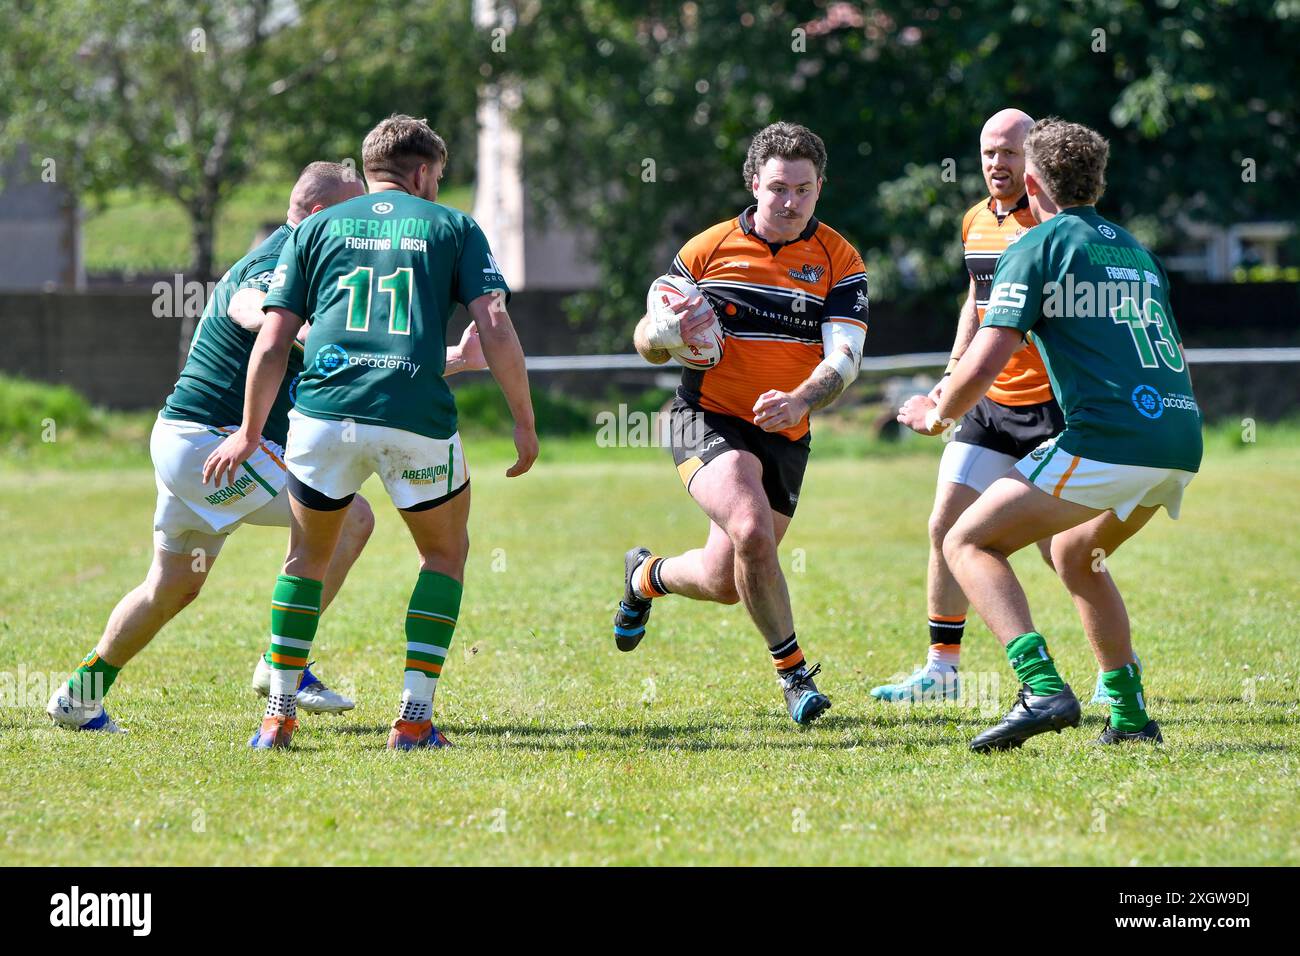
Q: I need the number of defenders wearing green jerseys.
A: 3